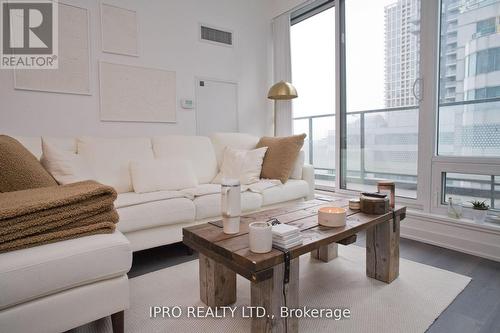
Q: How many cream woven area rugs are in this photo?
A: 1